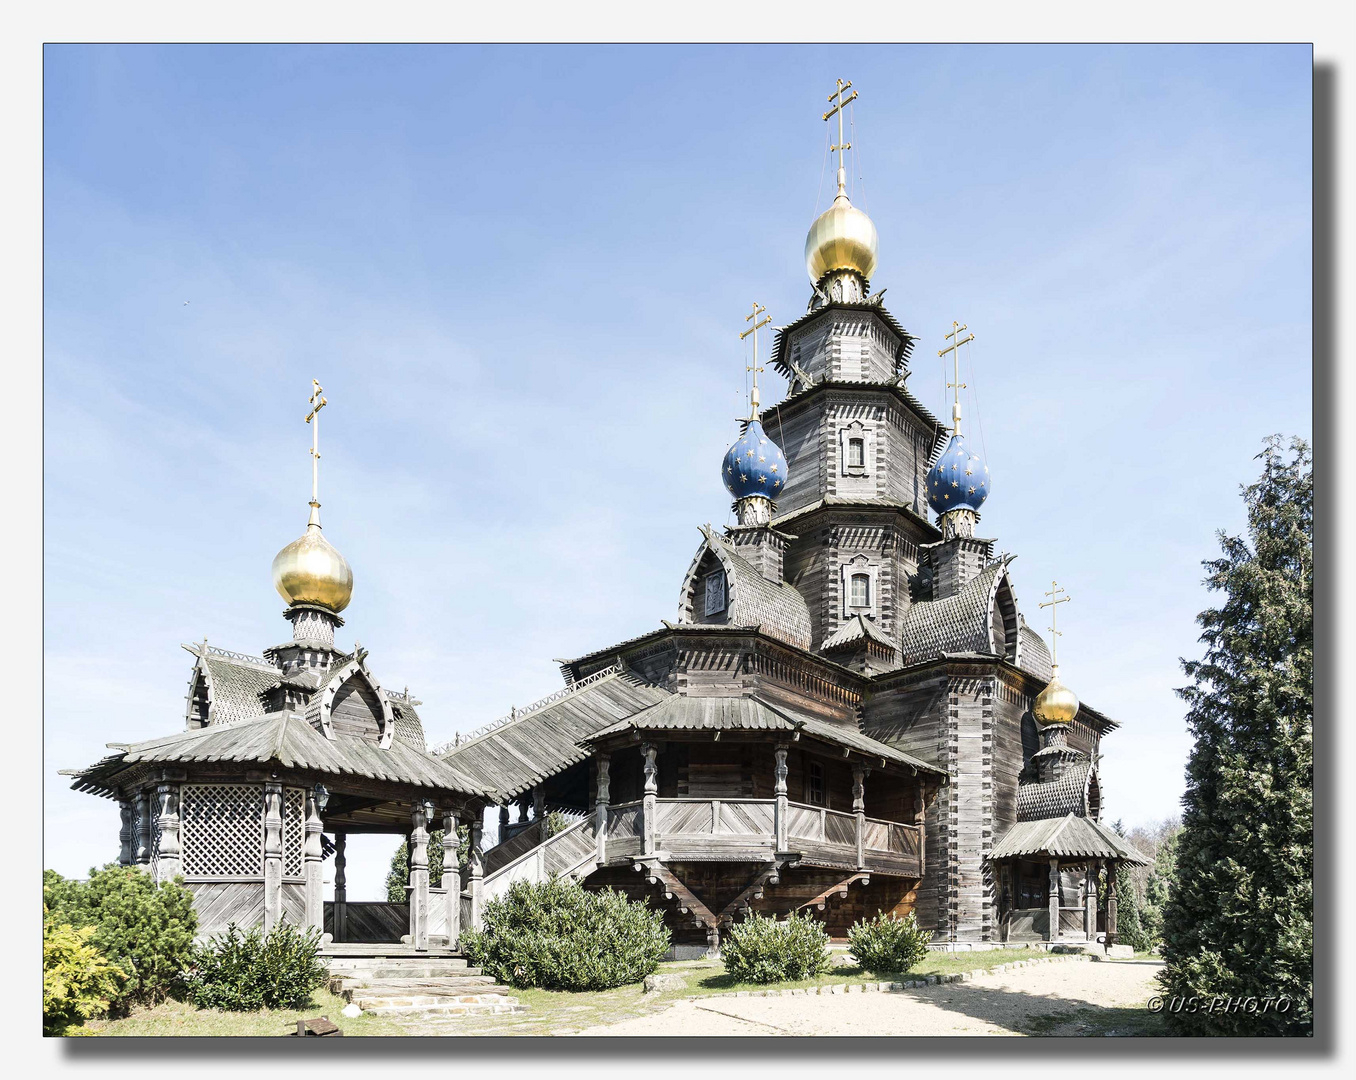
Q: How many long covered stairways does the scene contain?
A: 1